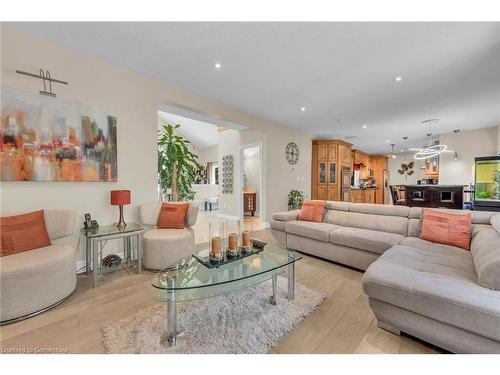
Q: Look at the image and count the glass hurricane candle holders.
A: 3